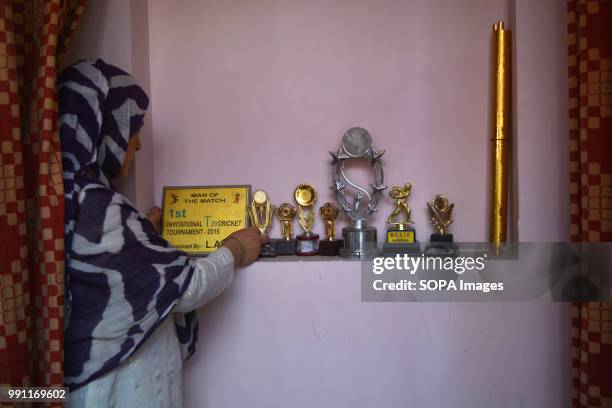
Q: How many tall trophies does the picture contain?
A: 1